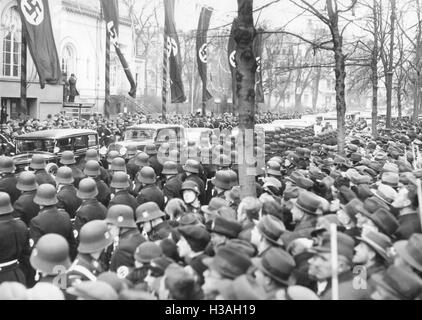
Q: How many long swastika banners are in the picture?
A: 6